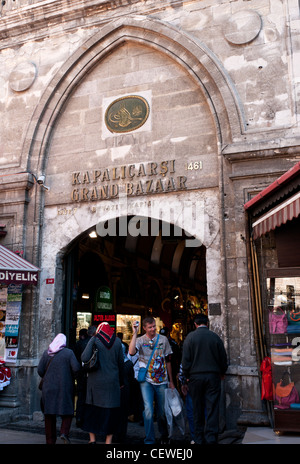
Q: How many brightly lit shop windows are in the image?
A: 2